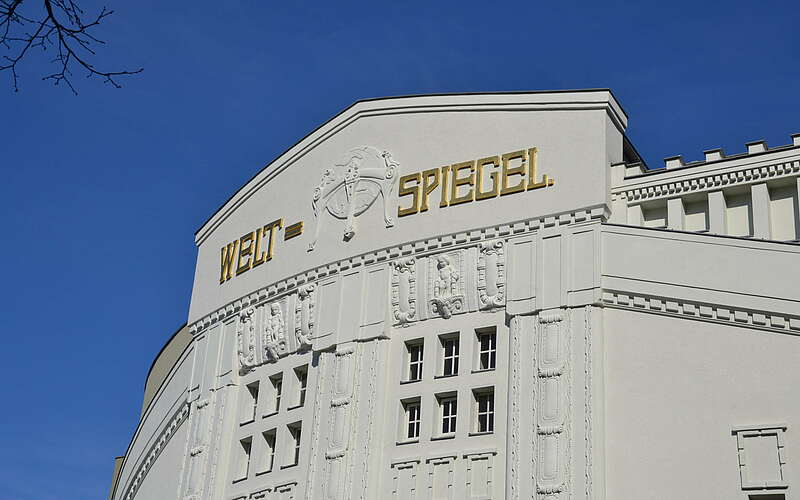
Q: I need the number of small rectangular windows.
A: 12